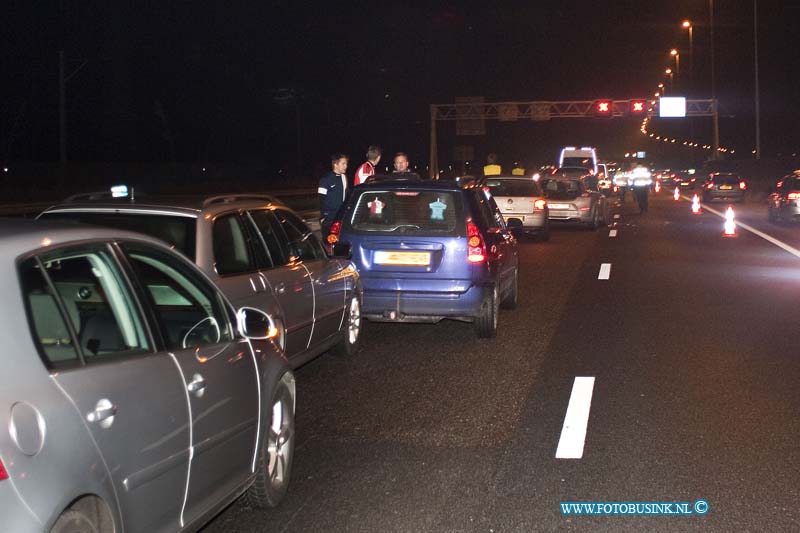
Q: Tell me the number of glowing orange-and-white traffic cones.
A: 4